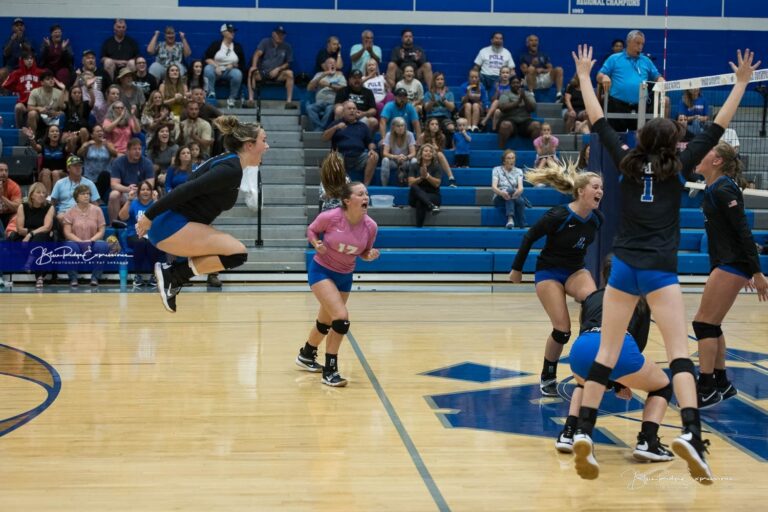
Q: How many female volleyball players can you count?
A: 6